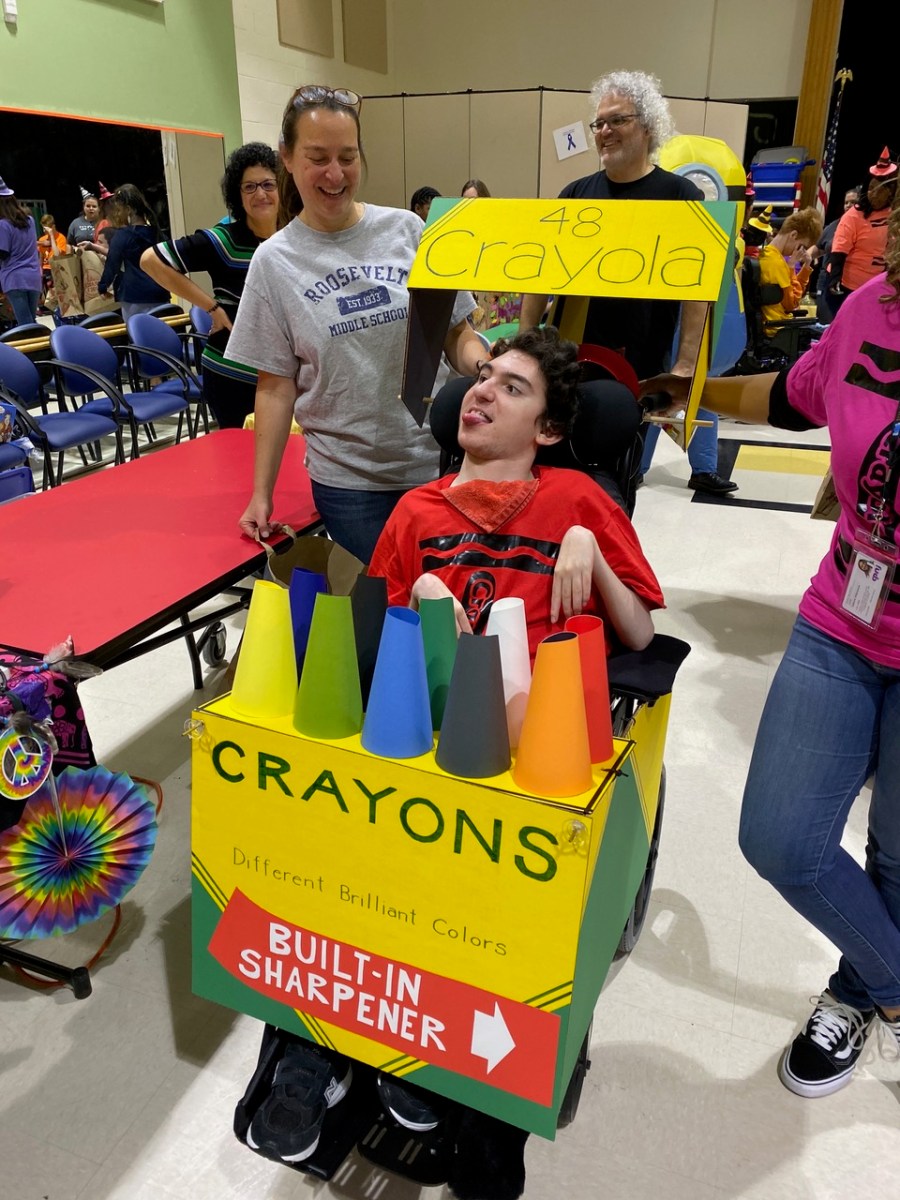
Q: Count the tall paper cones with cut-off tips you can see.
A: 10